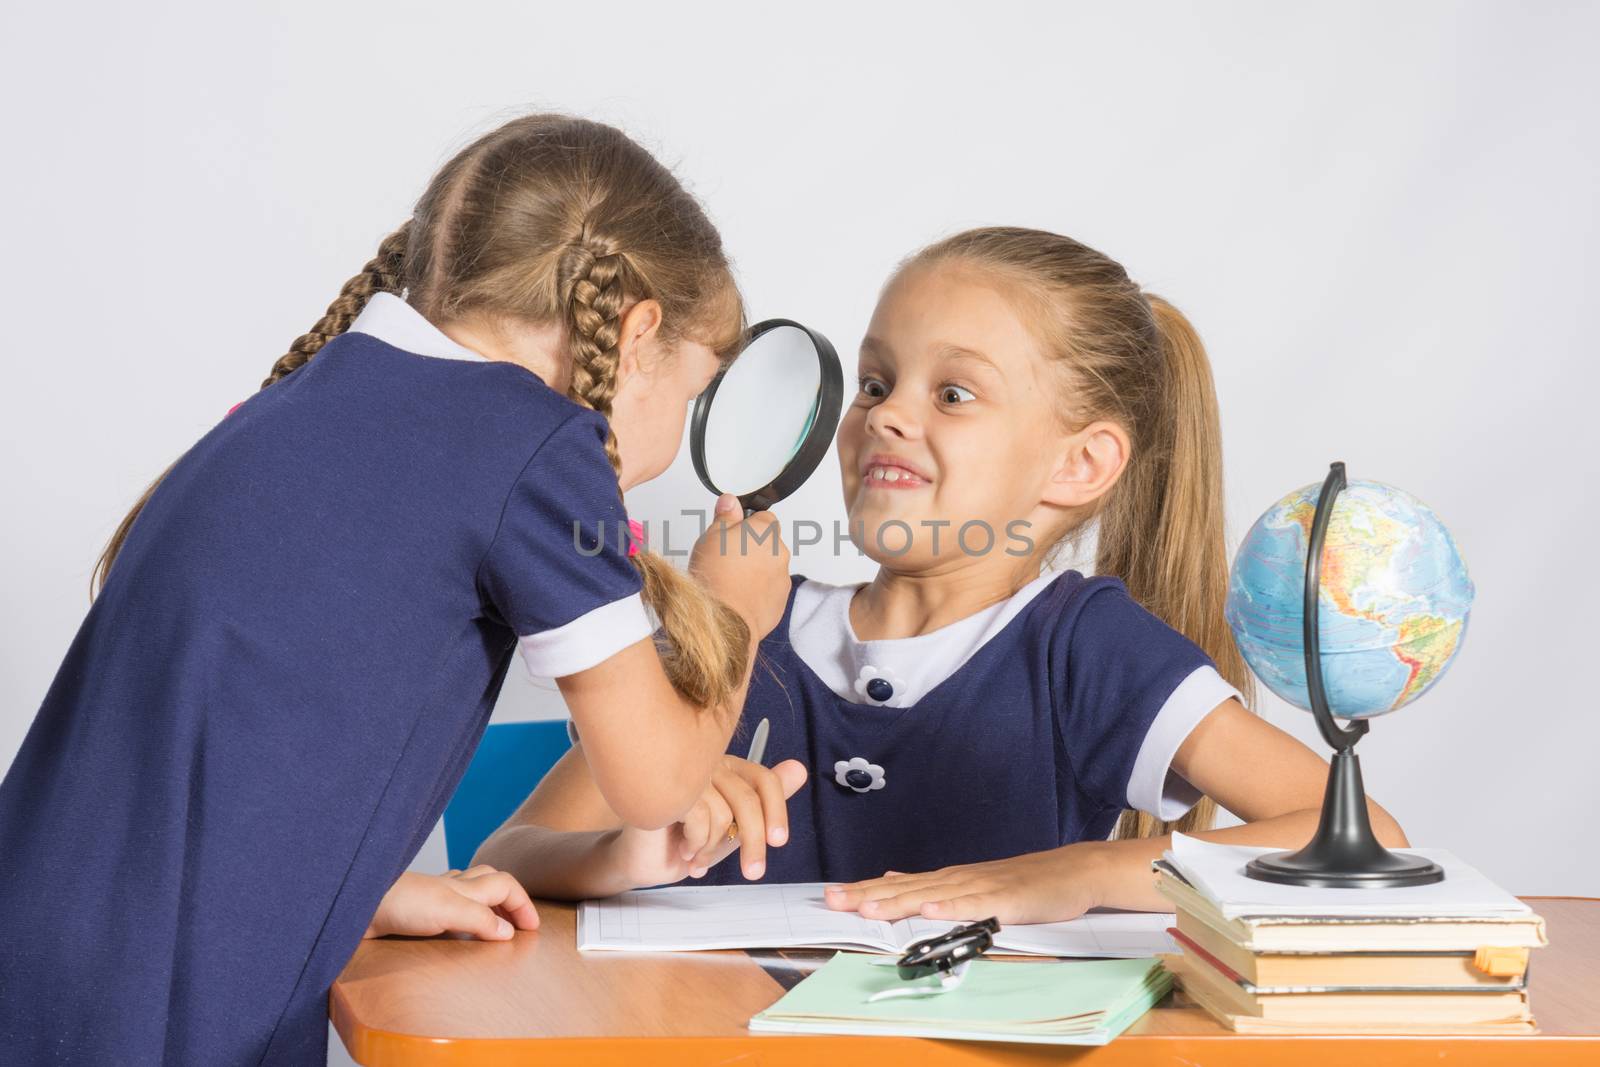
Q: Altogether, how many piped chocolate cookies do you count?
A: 0